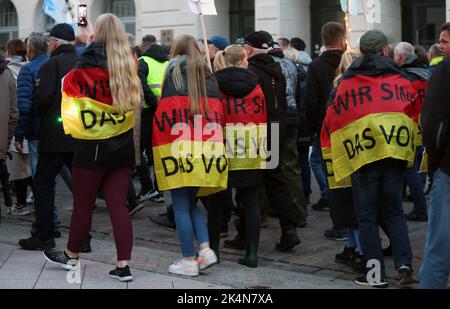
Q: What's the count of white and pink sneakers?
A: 2